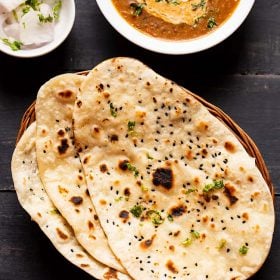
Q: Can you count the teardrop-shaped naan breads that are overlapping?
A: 3